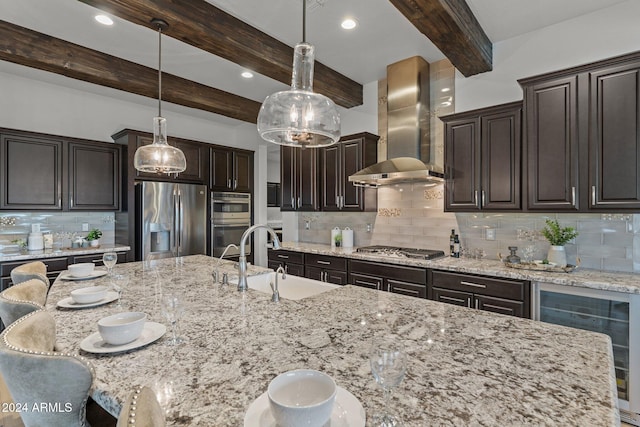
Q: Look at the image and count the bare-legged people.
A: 0